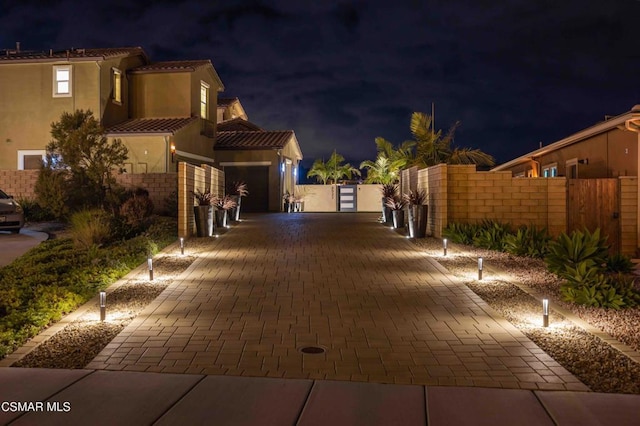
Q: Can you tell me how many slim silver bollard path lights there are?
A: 6